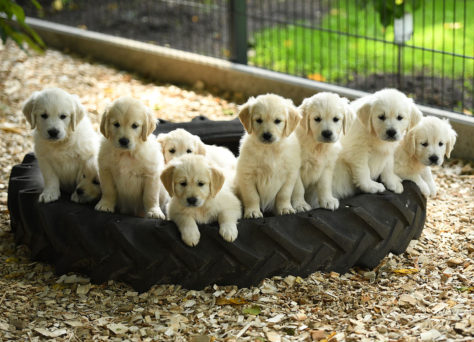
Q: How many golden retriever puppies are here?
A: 9